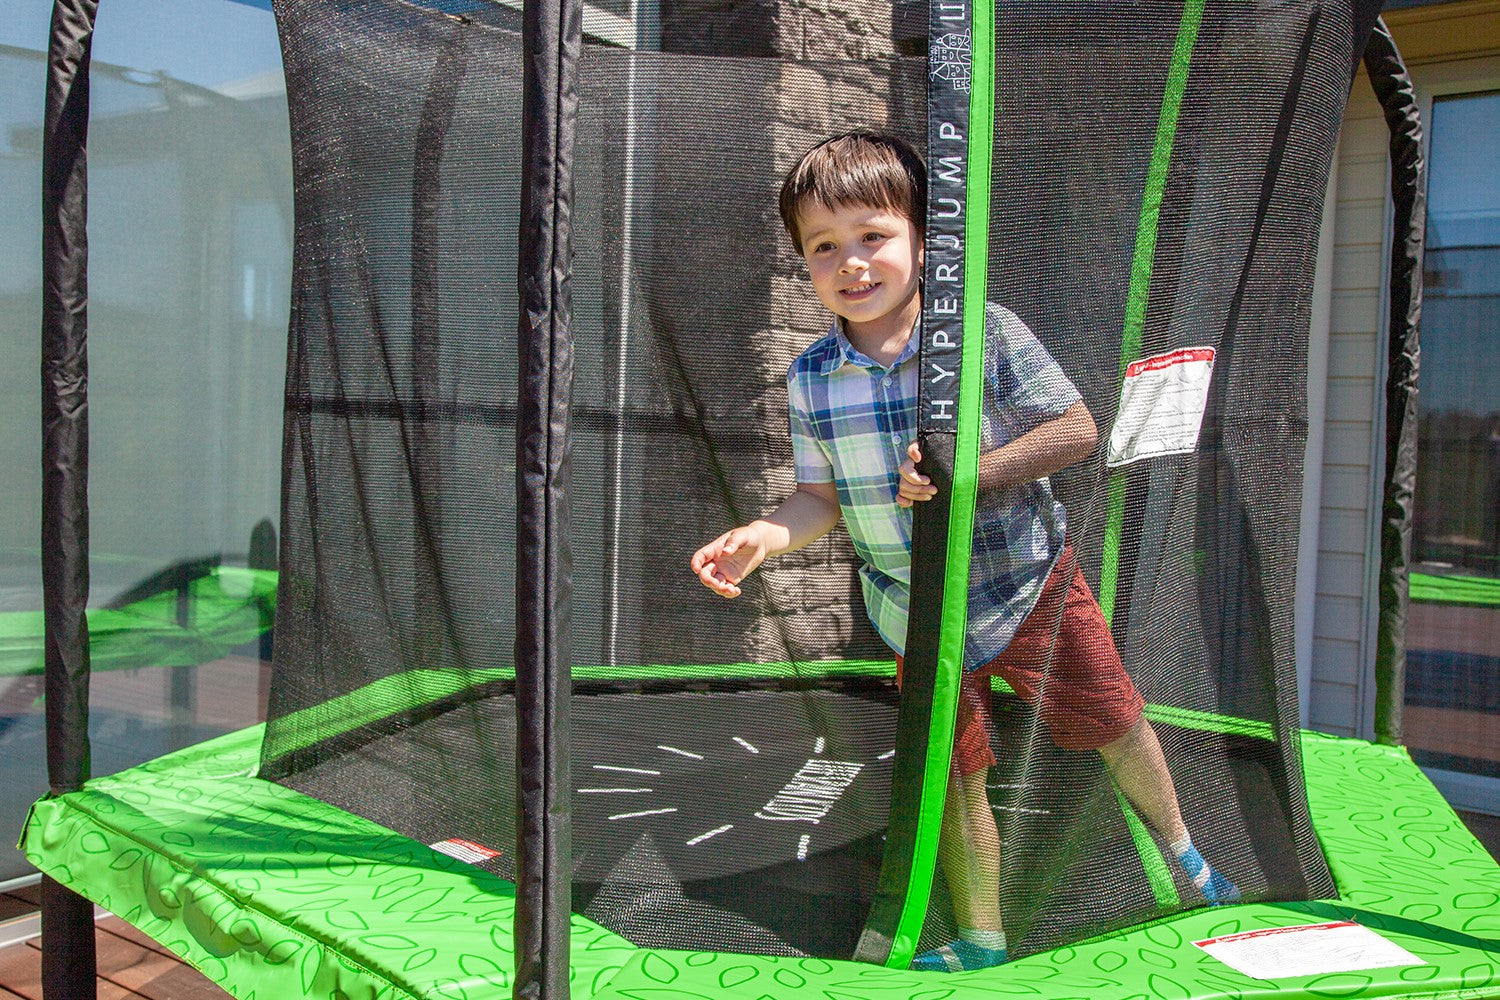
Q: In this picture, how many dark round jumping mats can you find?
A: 1